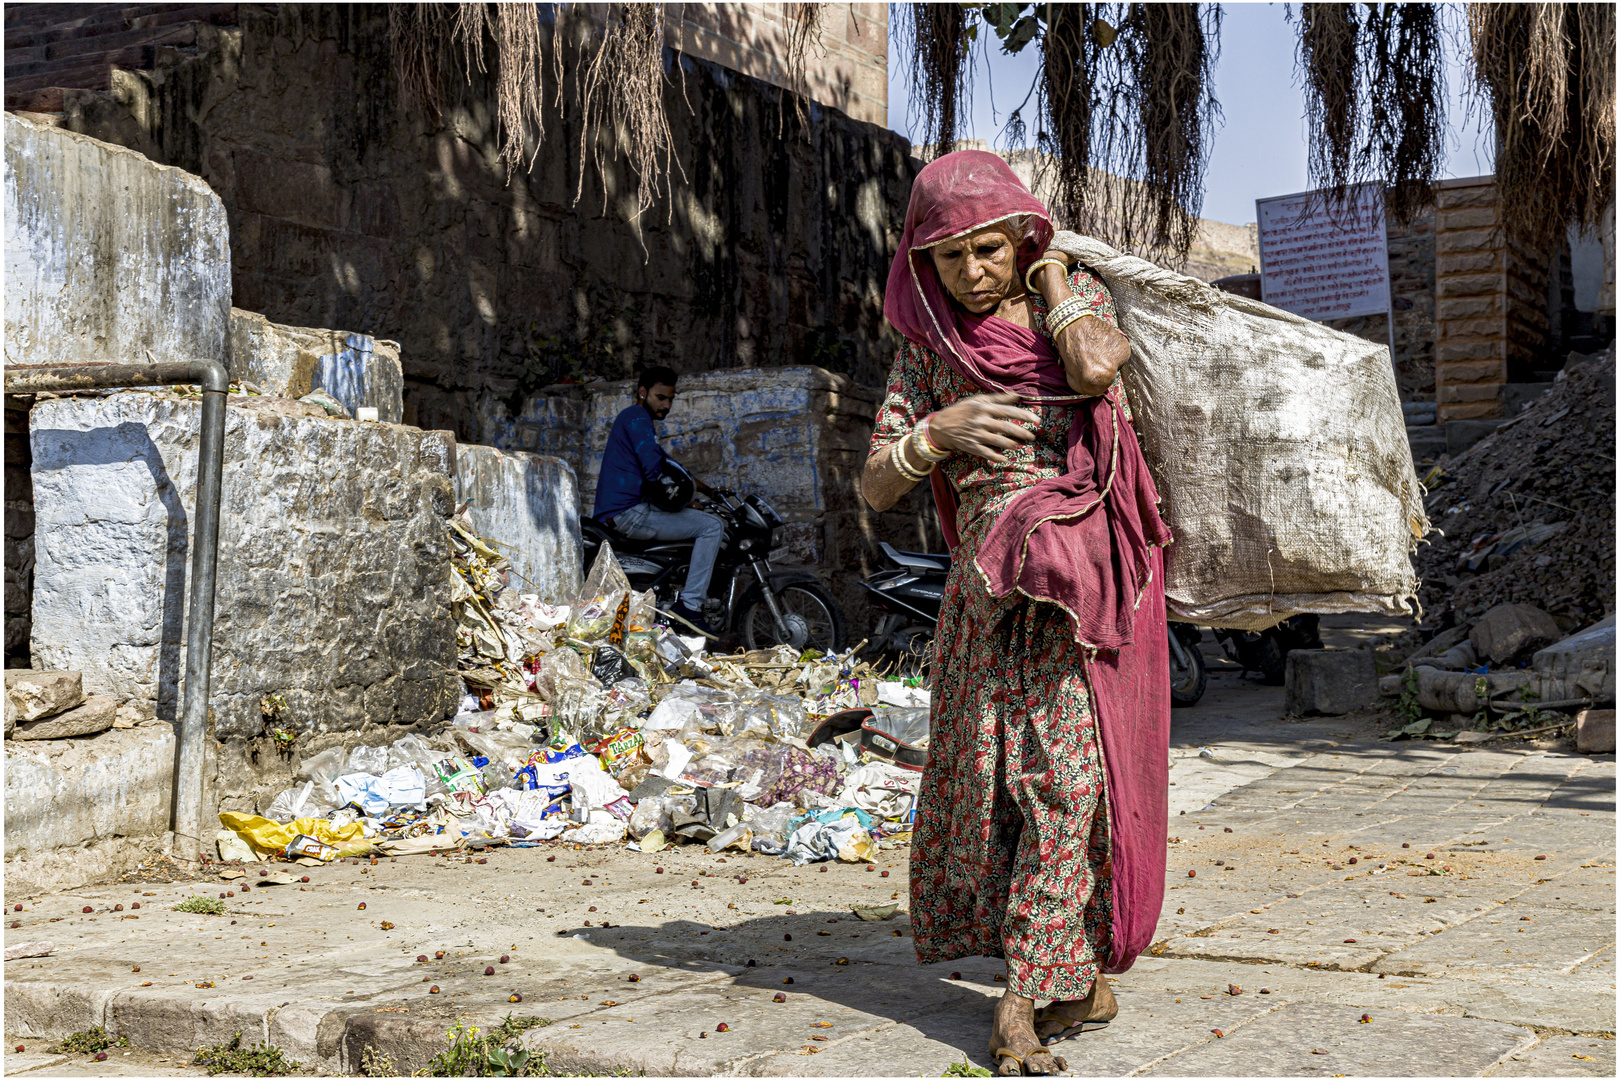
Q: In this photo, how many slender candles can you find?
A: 0